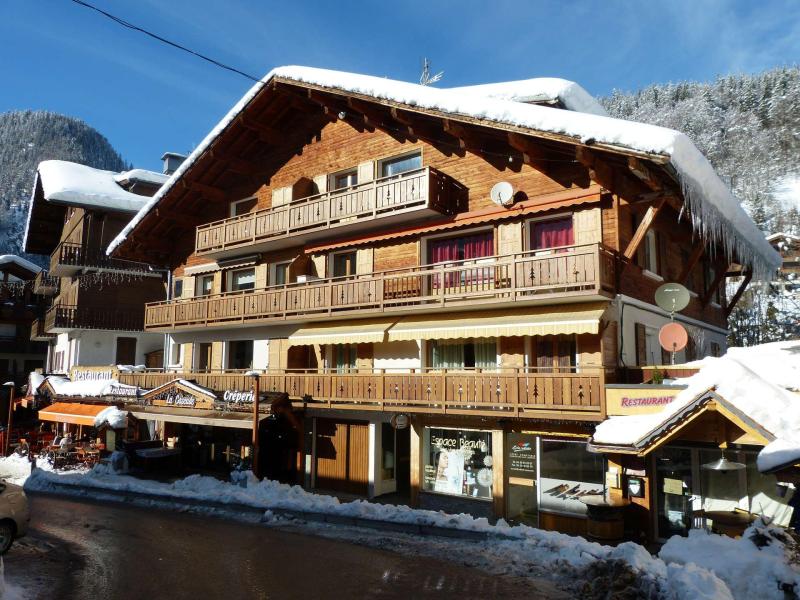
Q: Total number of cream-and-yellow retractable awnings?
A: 2